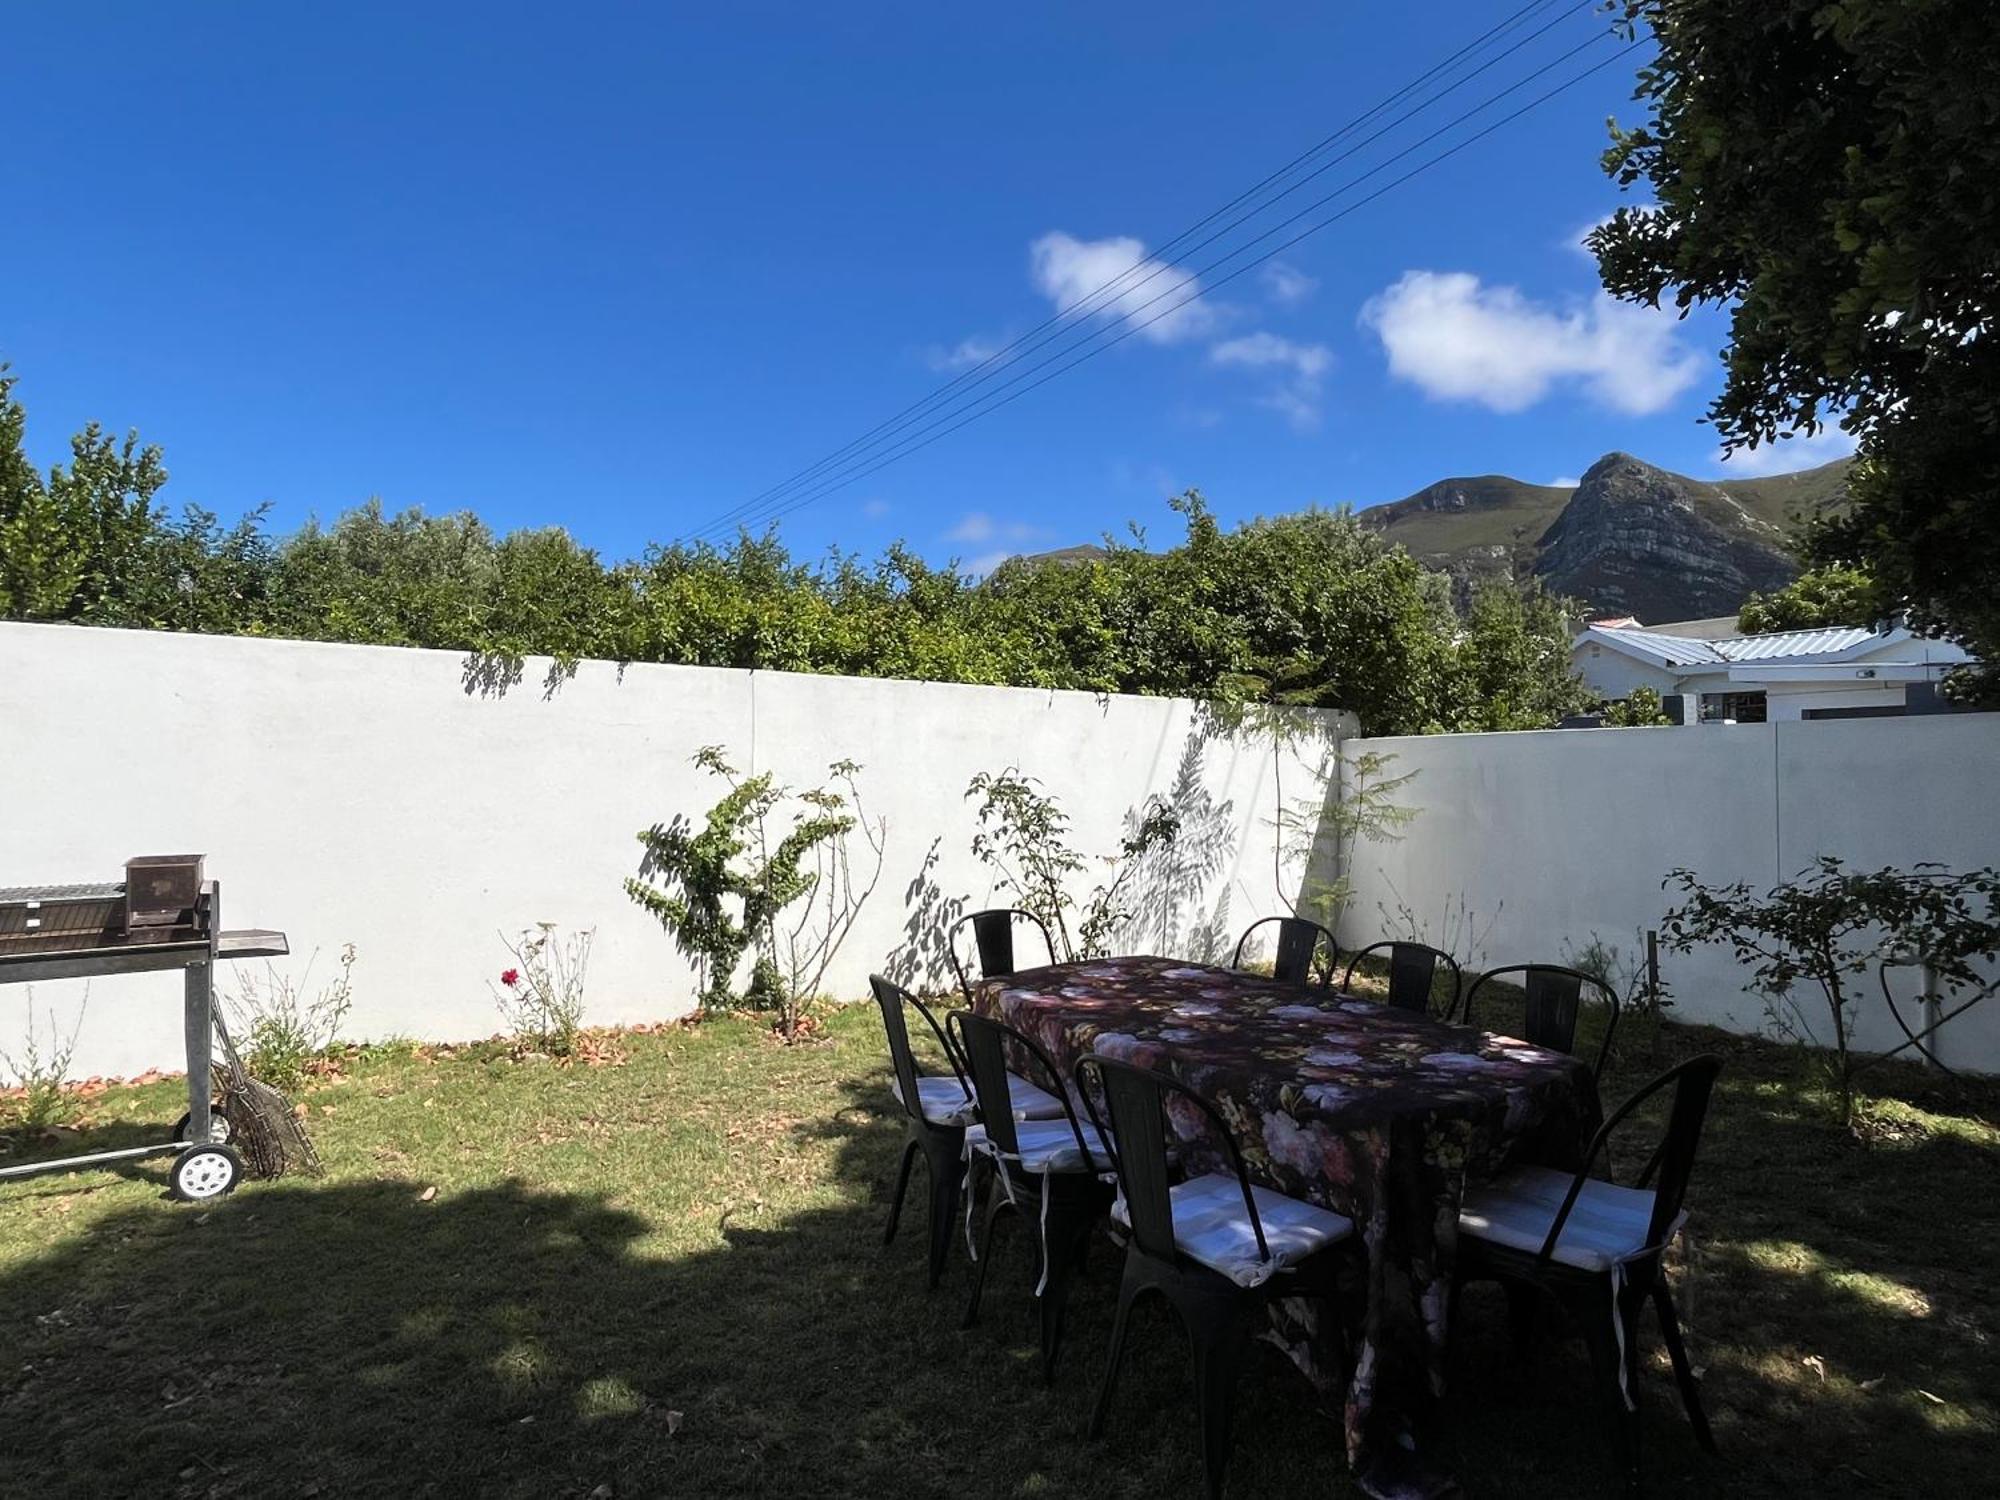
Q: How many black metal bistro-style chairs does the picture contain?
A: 8